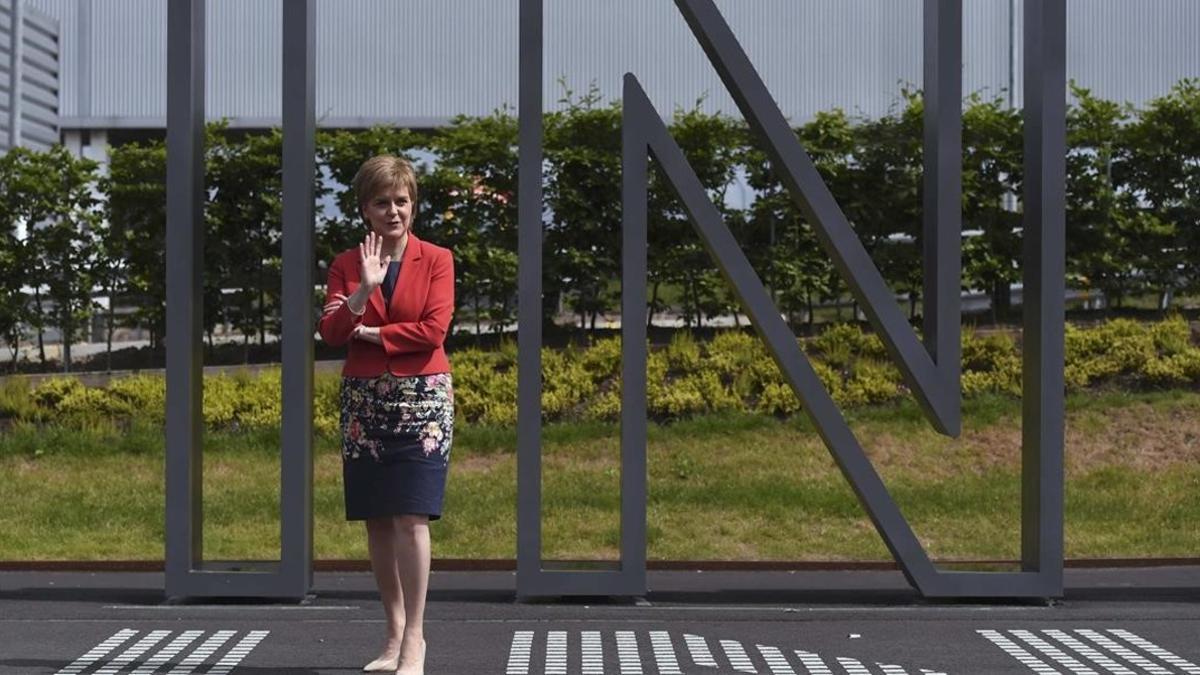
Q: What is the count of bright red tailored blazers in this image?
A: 1